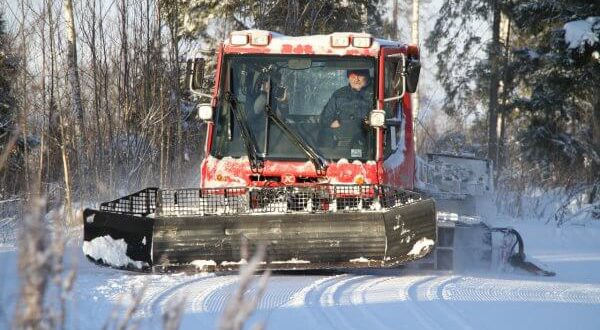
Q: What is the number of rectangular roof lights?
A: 4